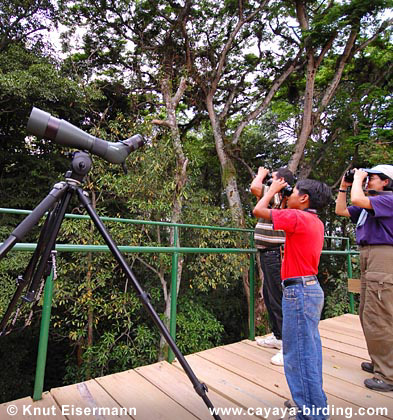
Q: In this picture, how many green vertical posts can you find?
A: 4